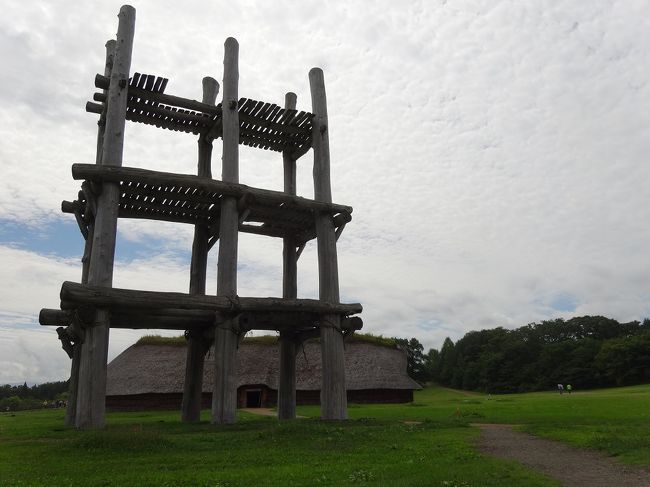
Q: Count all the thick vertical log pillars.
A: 6